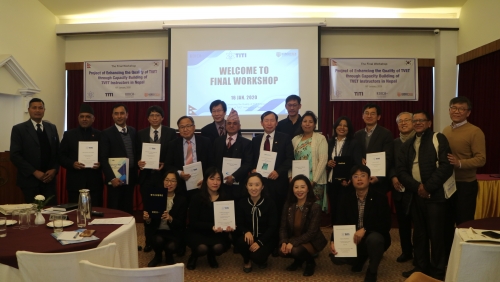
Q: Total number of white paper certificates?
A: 9